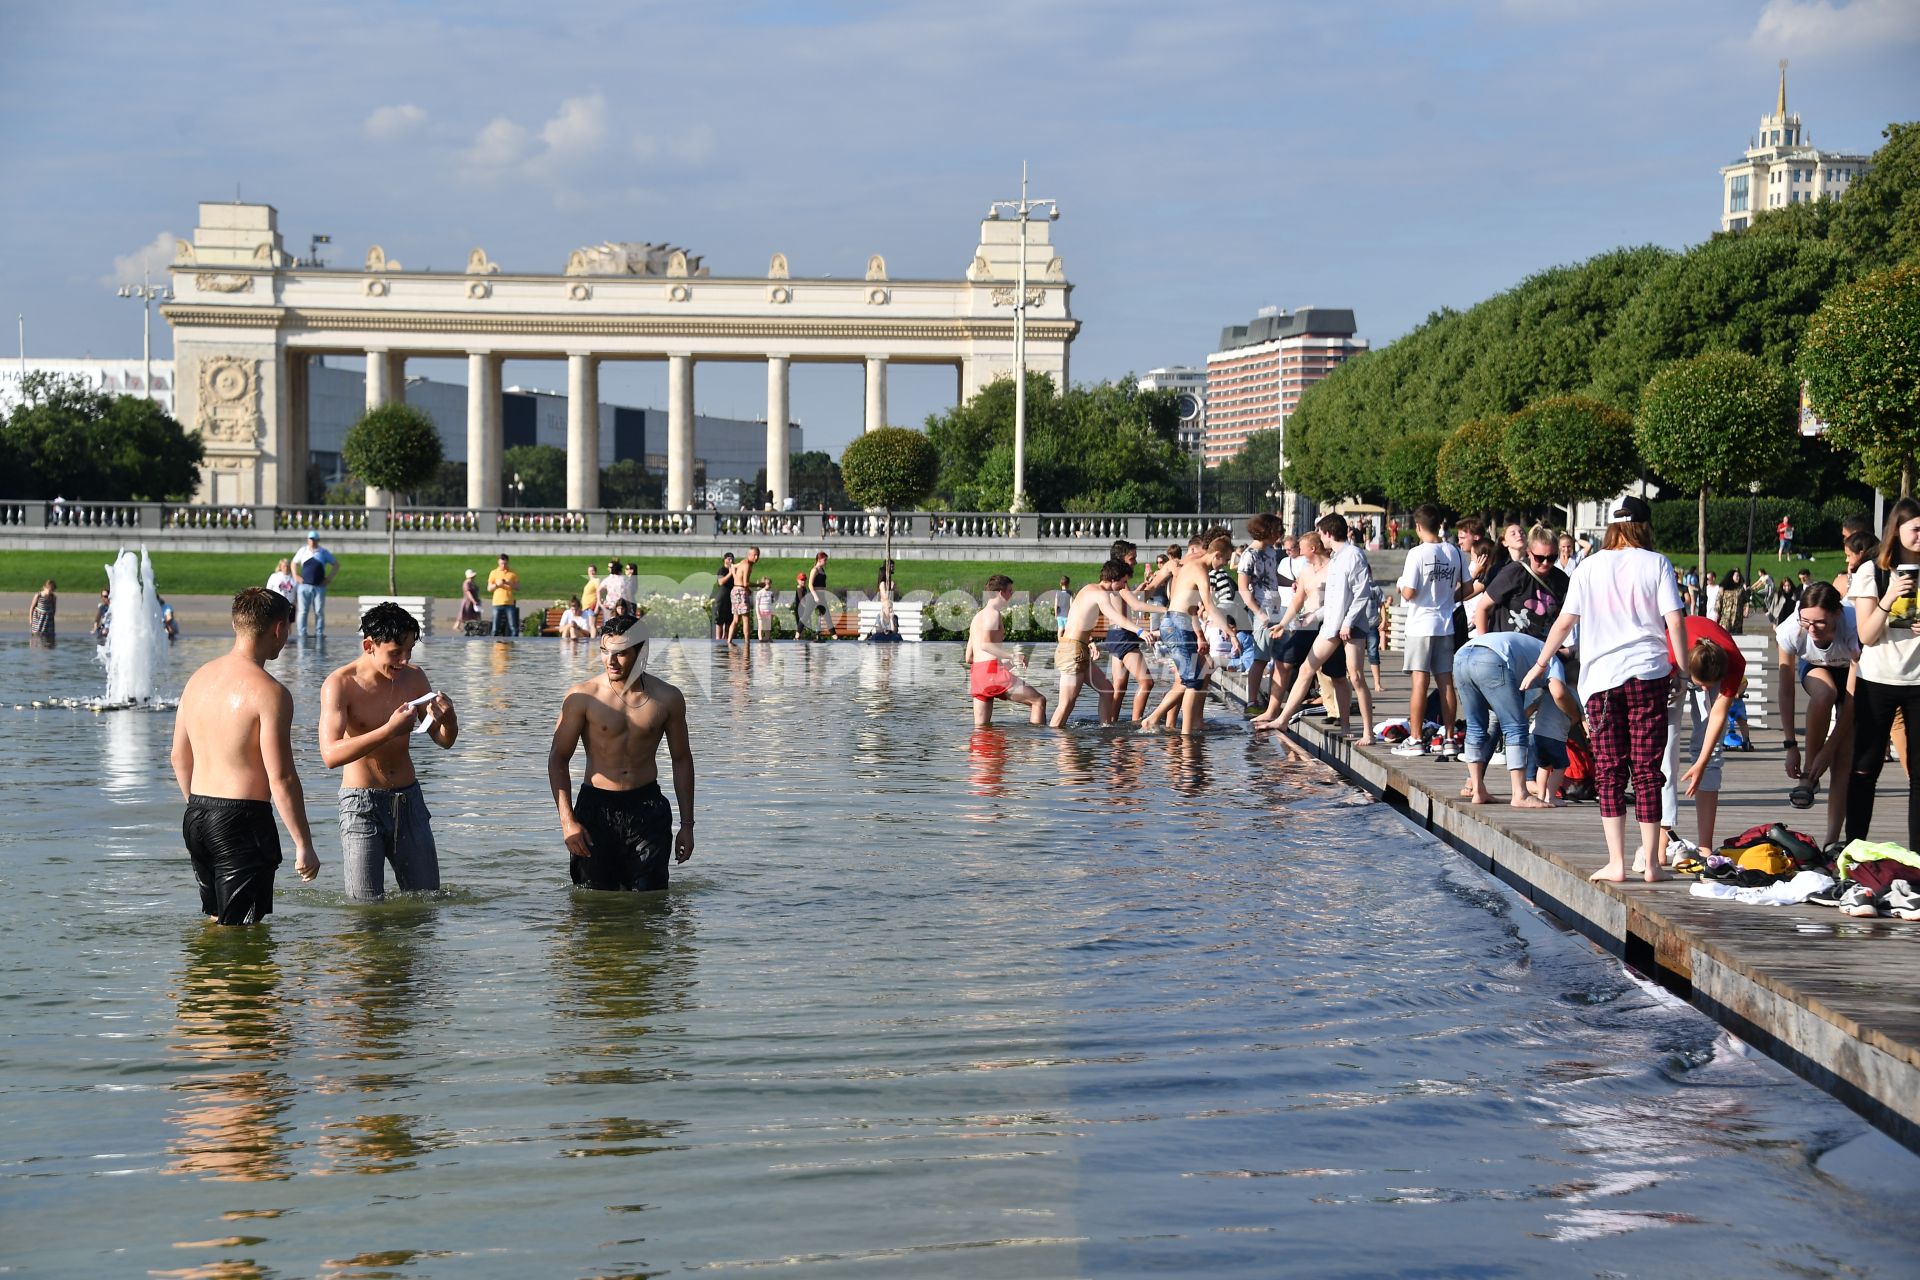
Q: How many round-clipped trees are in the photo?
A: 7